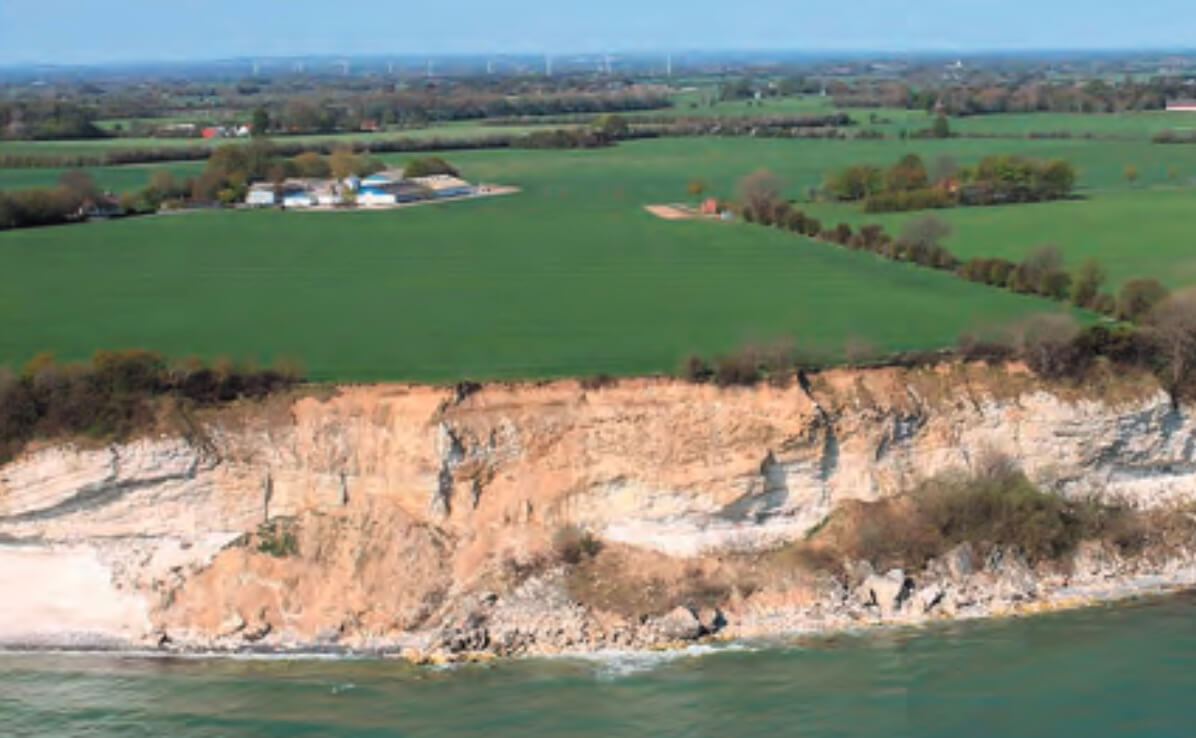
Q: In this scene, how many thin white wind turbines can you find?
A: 9